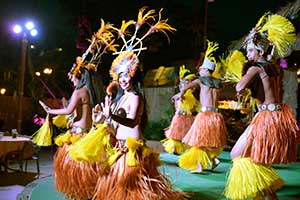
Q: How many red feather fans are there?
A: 0